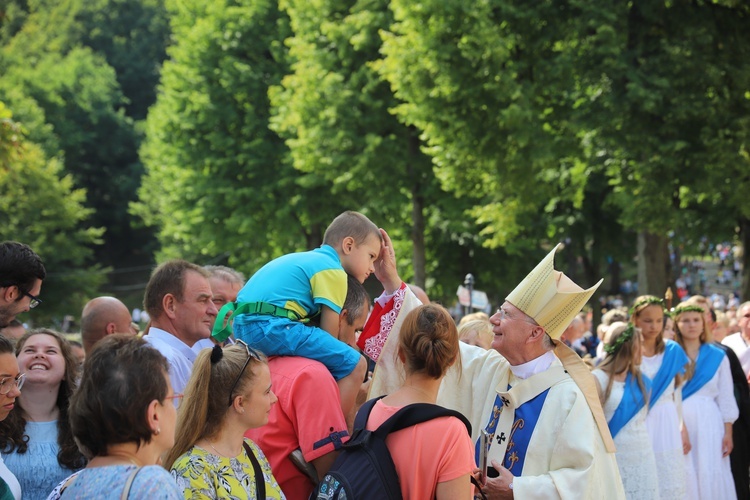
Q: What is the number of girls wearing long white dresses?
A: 3